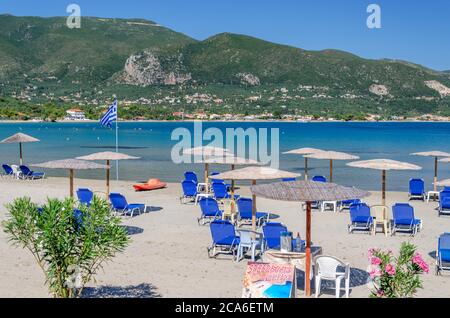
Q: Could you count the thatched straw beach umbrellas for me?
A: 11